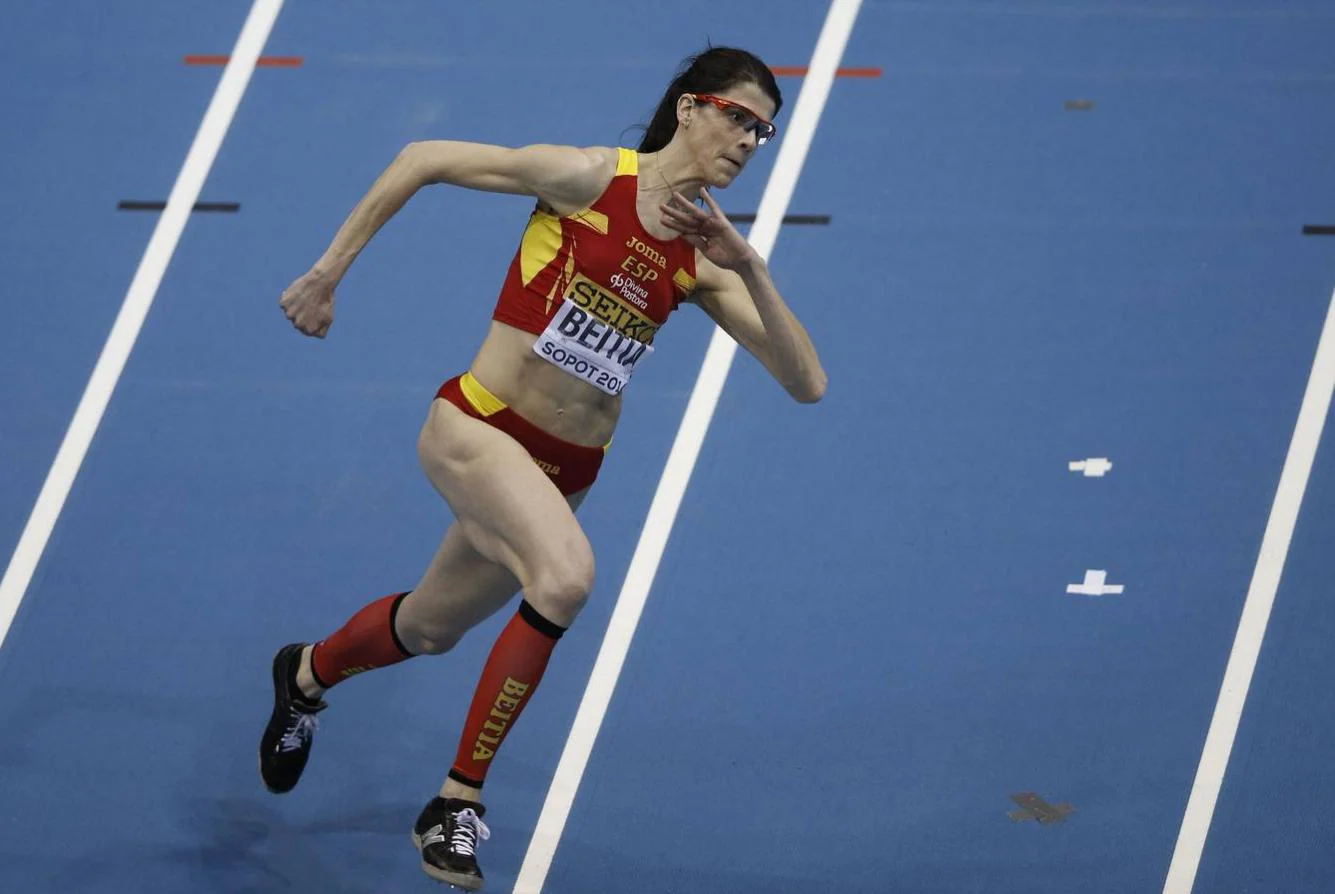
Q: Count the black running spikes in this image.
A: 2